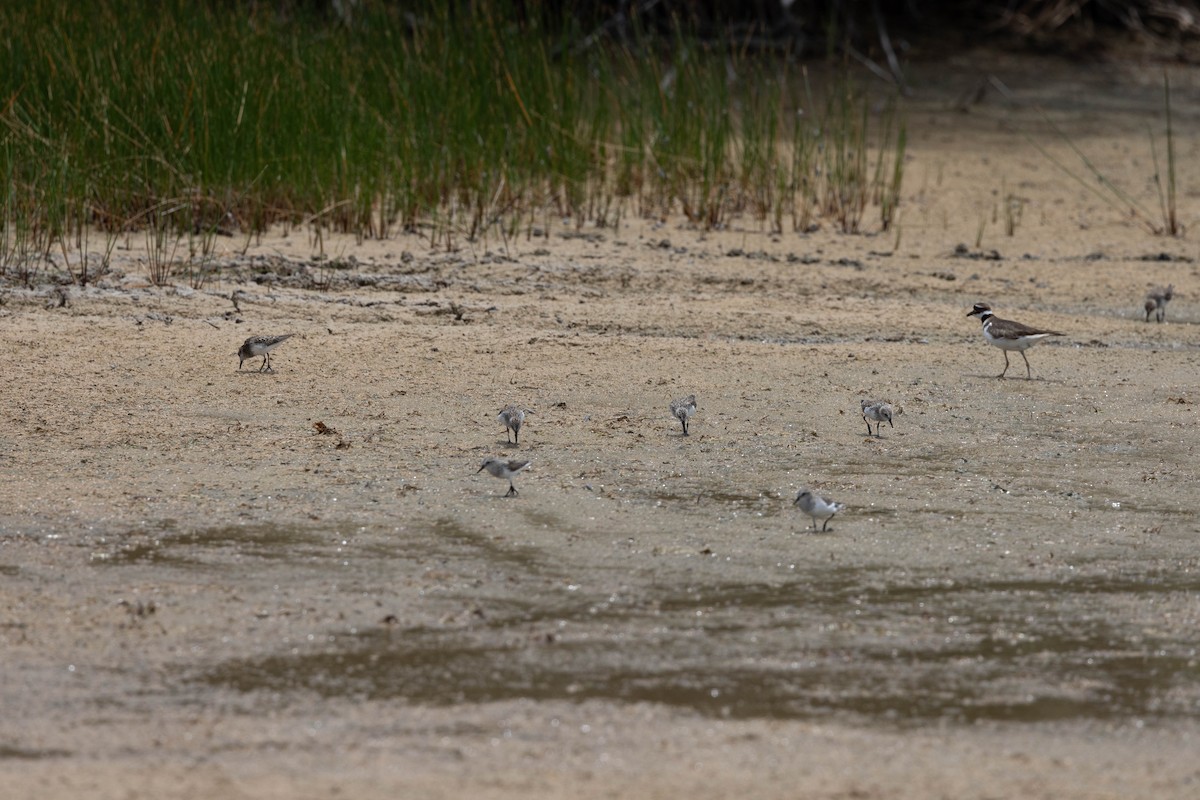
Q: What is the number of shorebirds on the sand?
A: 8